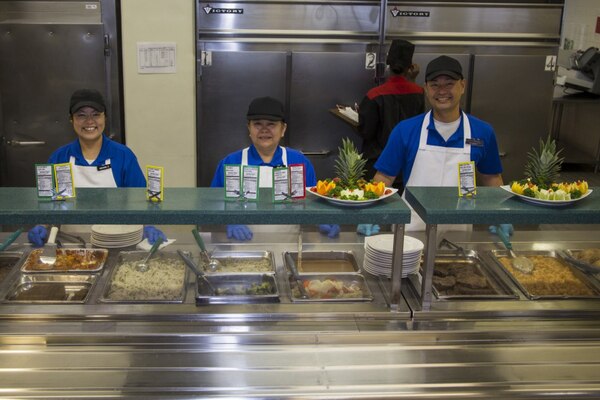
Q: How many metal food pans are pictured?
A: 11